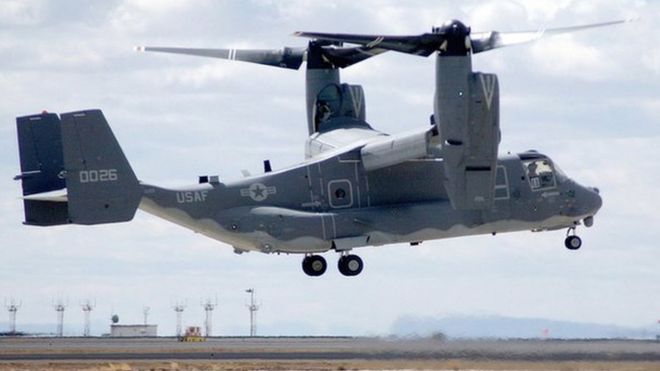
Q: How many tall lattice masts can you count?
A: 6